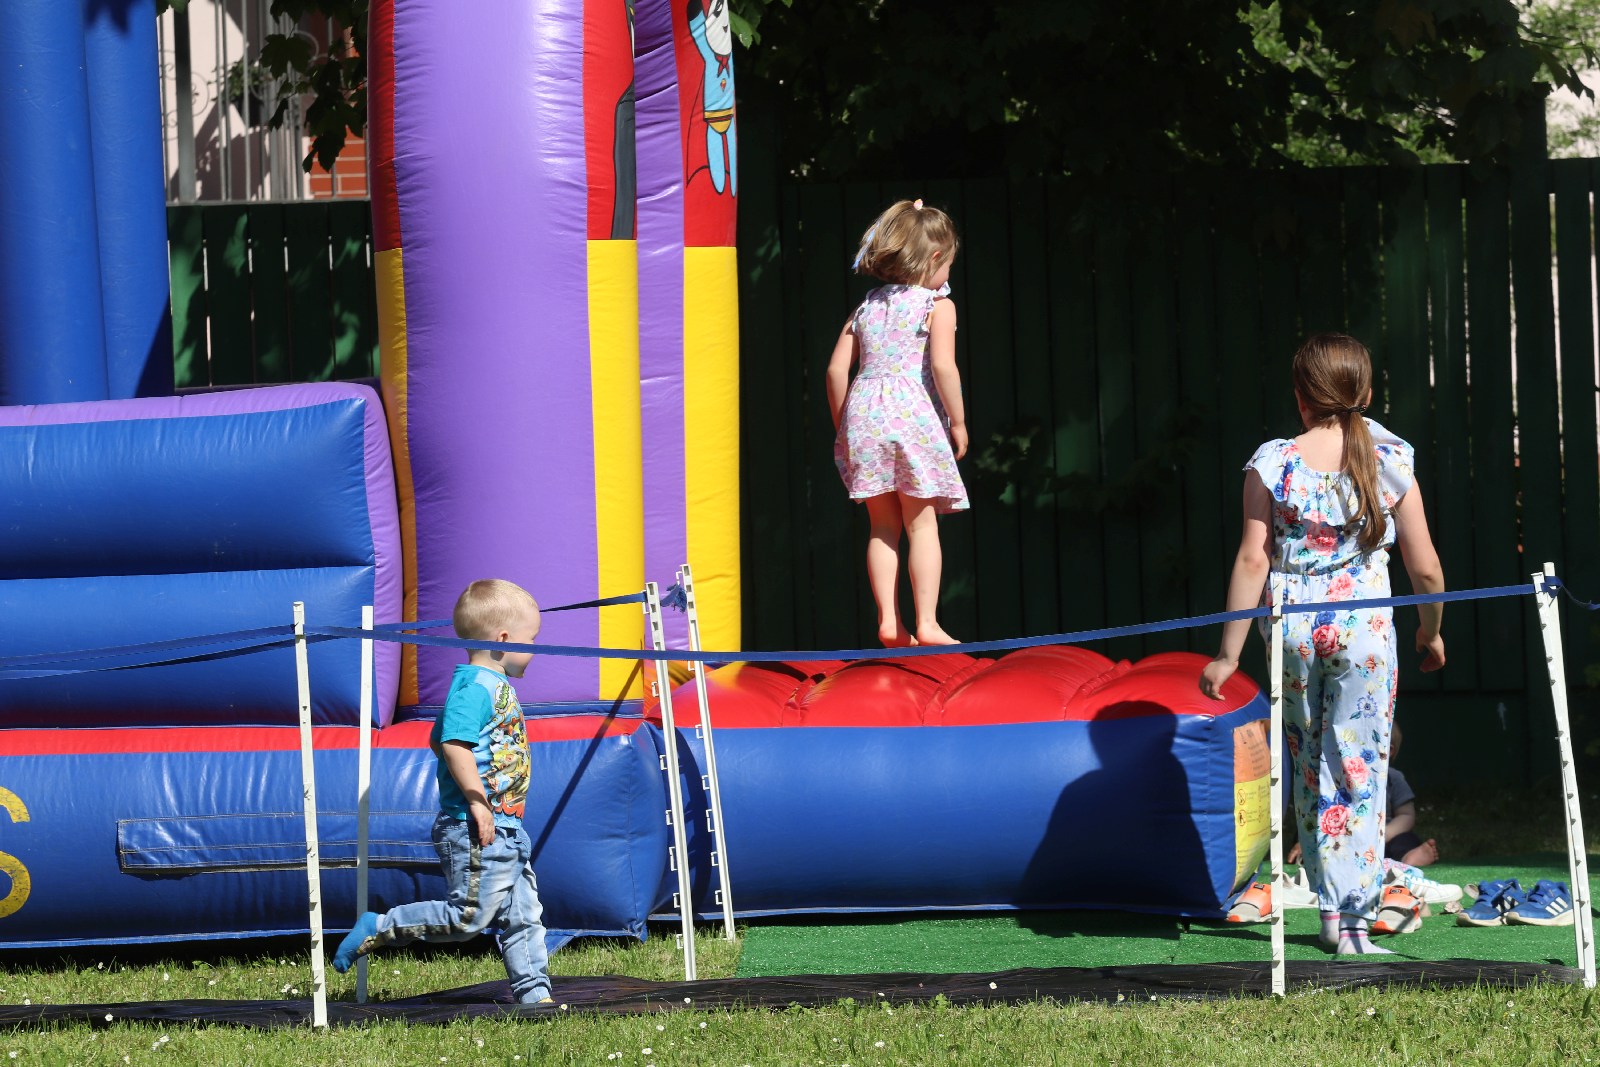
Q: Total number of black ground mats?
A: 1